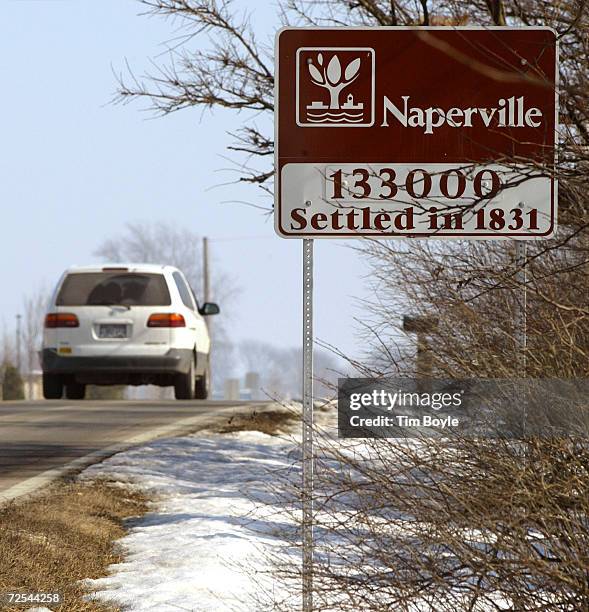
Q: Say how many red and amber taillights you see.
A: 2